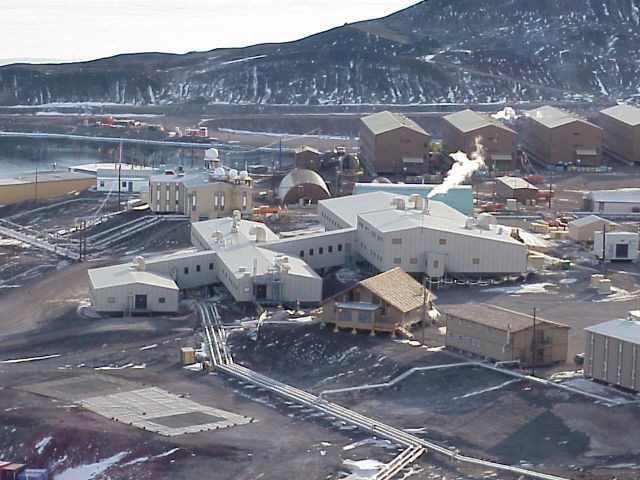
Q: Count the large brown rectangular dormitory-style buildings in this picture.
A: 4